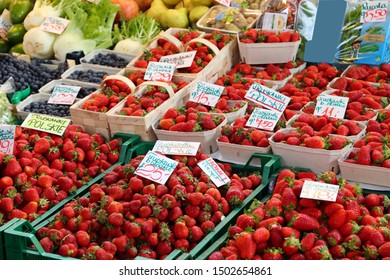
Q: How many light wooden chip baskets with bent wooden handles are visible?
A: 4